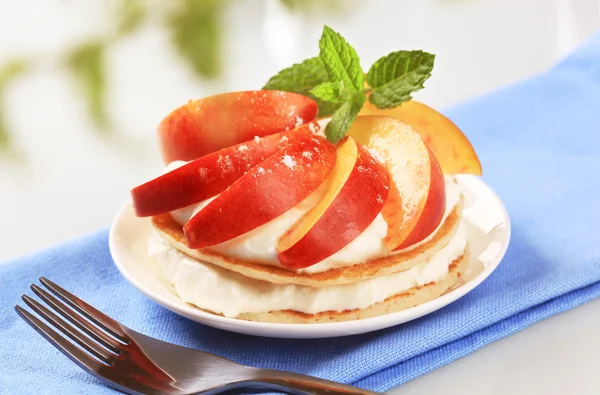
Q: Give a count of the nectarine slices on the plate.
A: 6